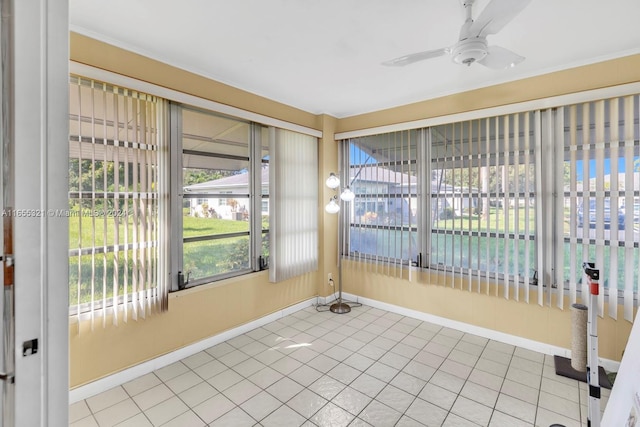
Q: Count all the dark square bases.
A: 1